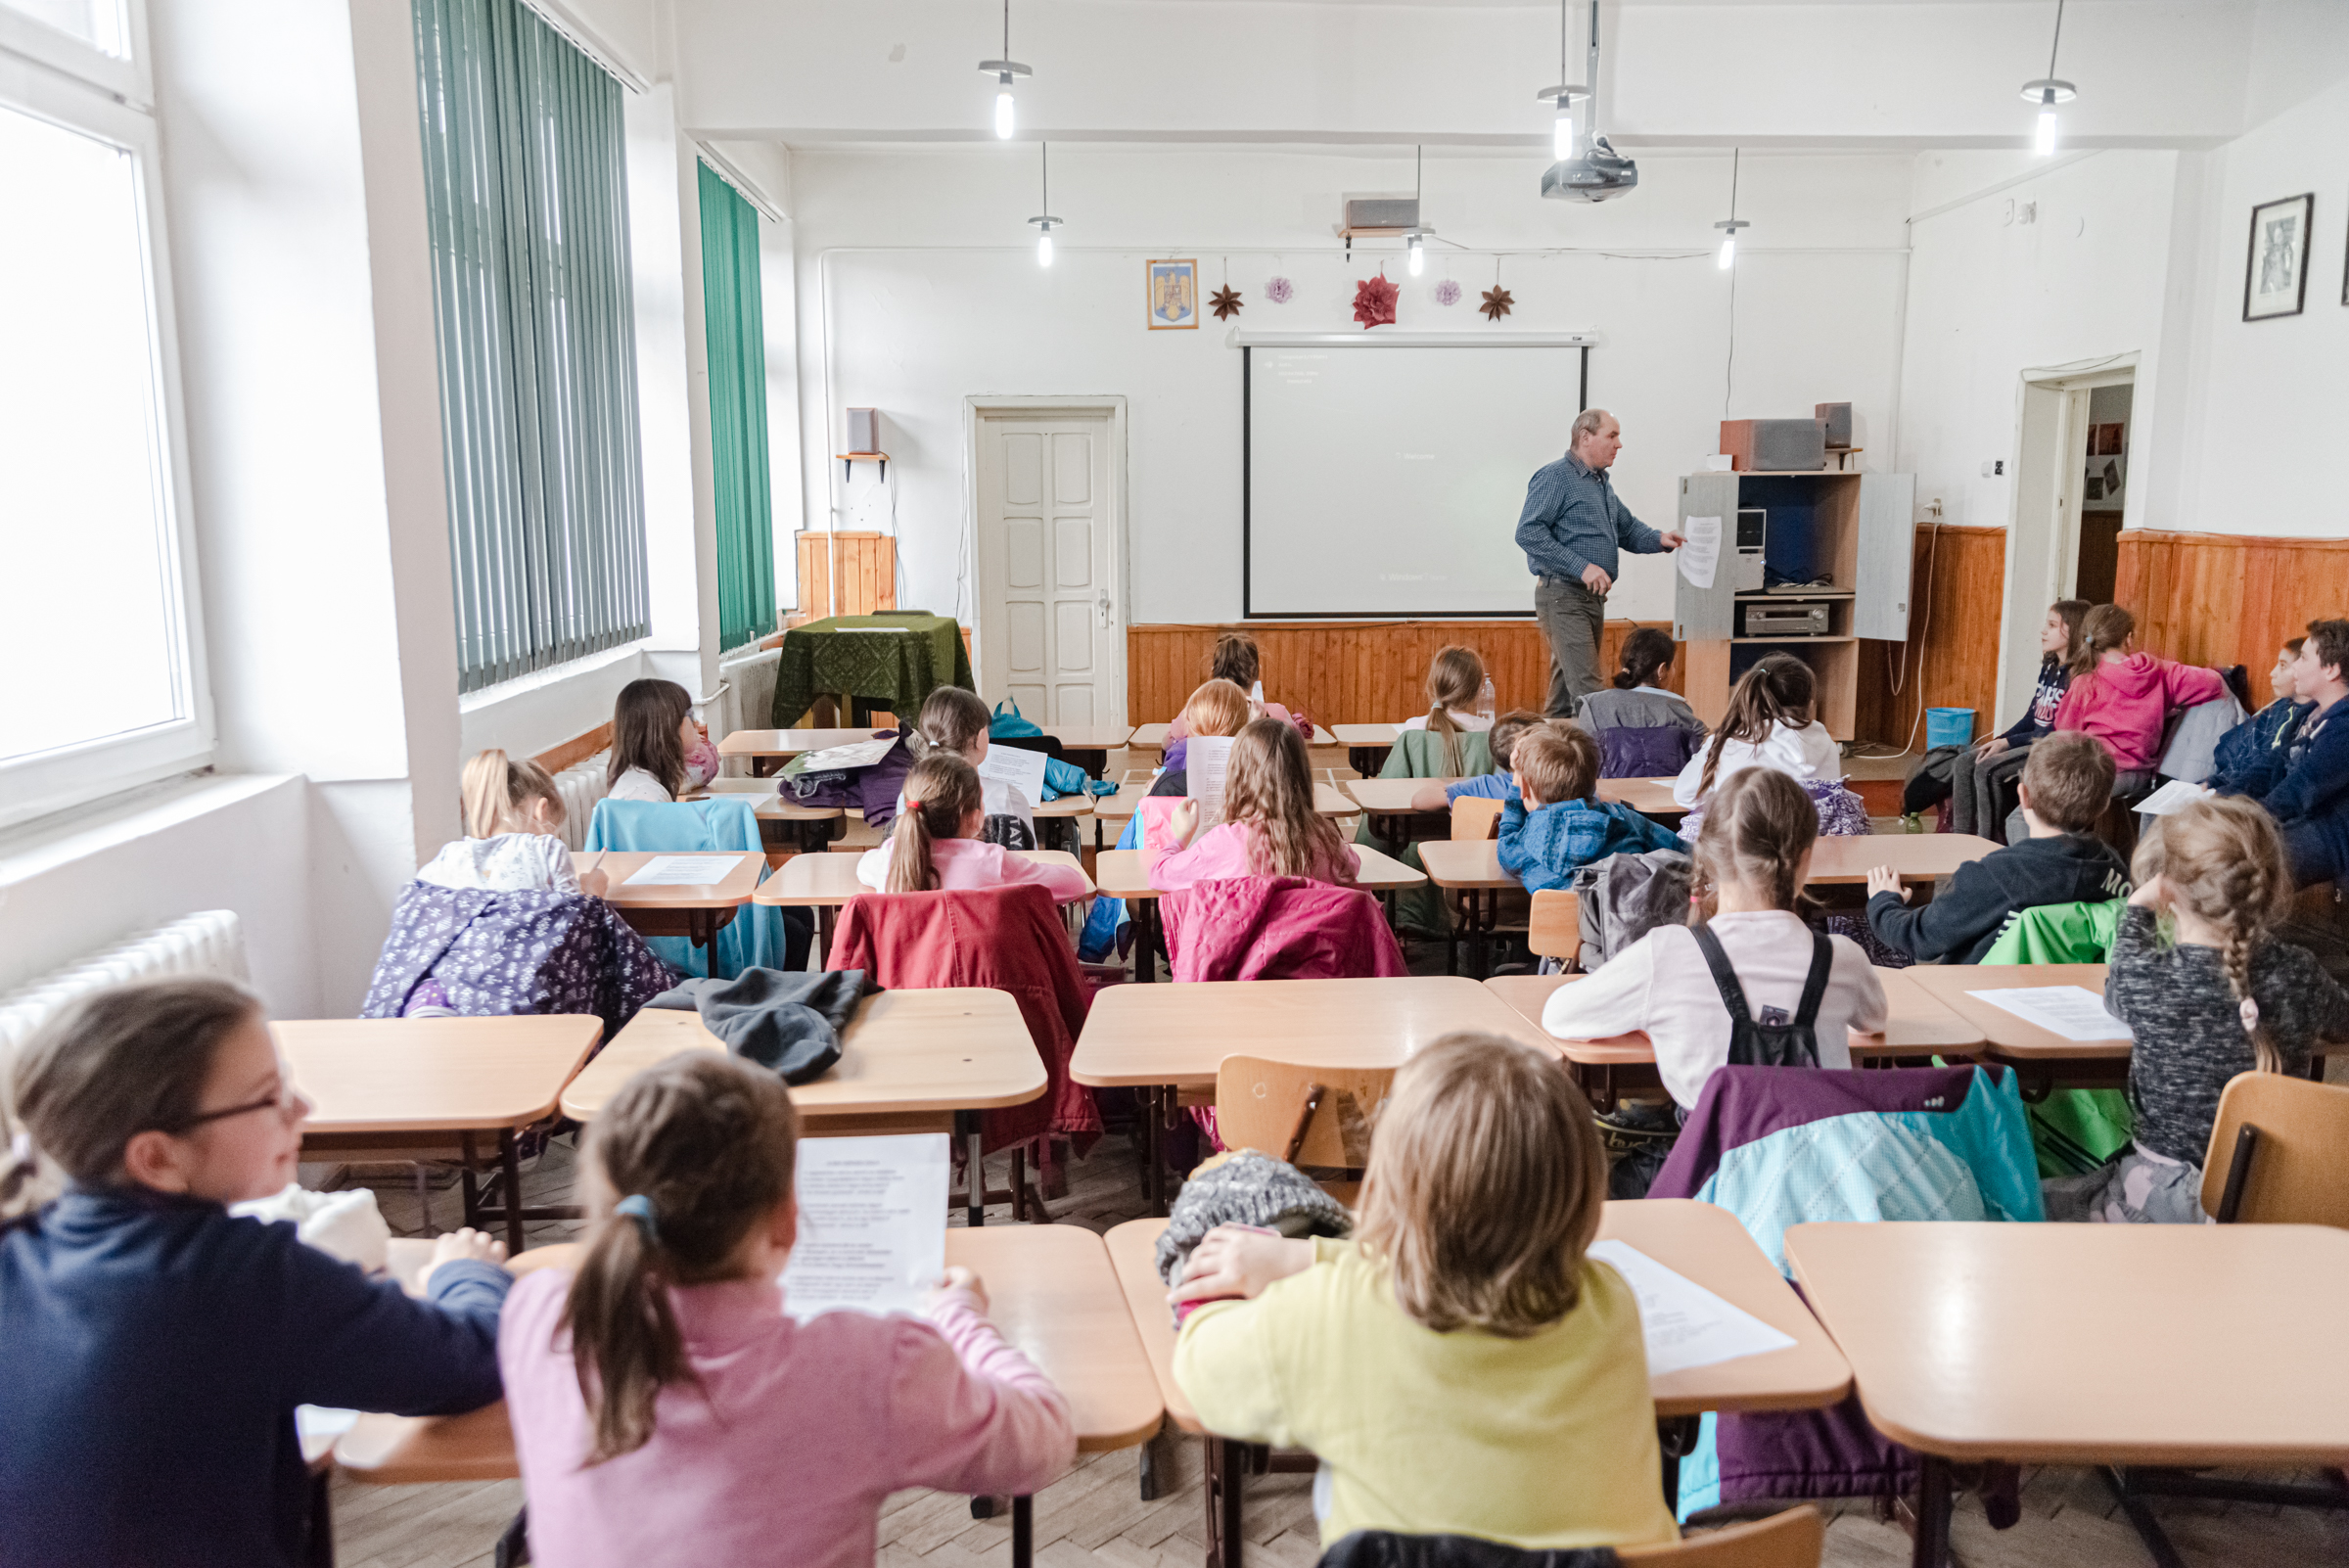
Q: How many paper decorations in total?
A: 5